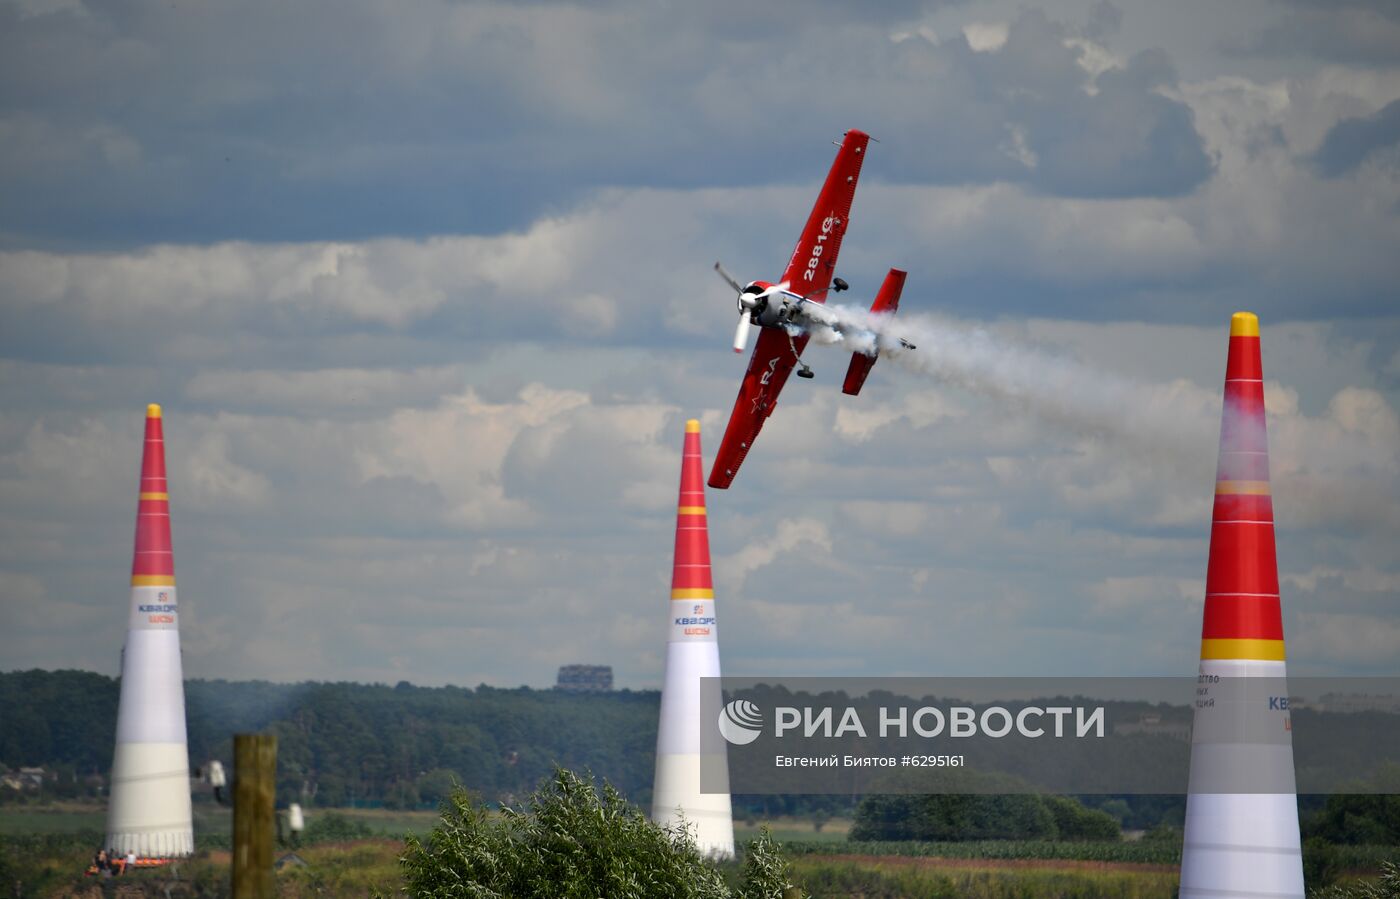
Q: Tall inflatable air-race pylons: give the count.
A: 3